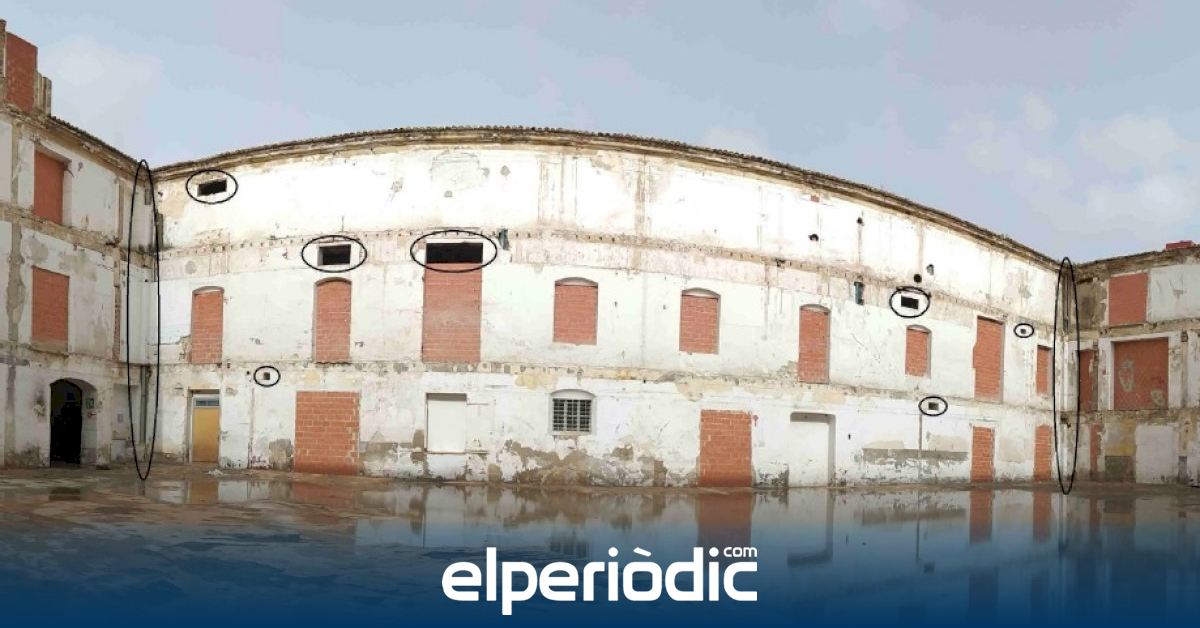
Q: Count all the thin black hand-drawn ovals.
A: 9